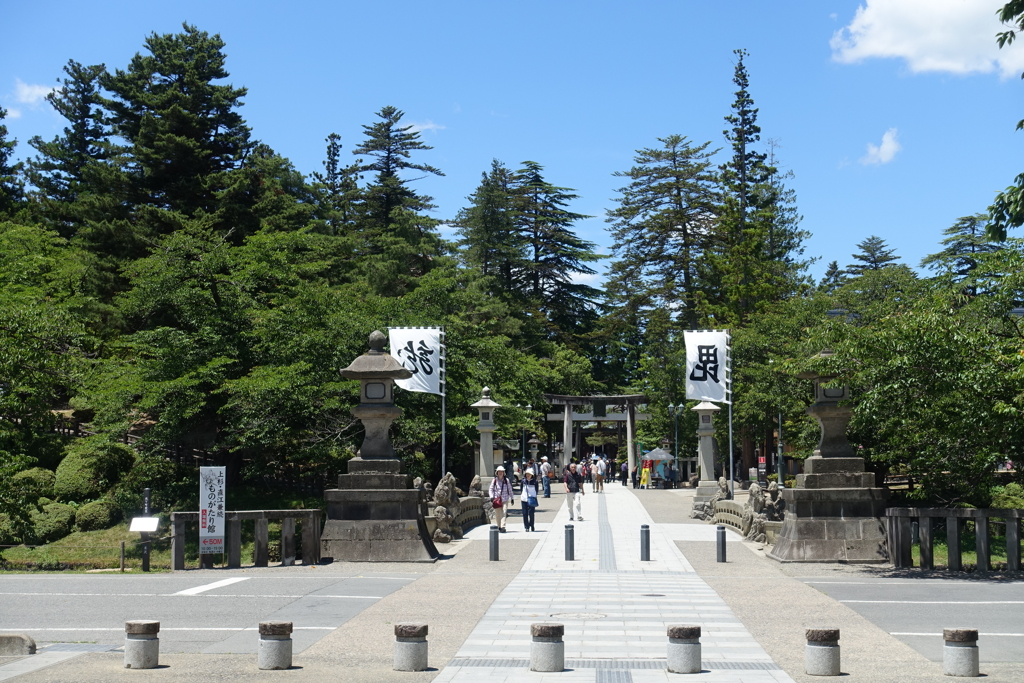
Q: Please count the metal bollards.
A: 4